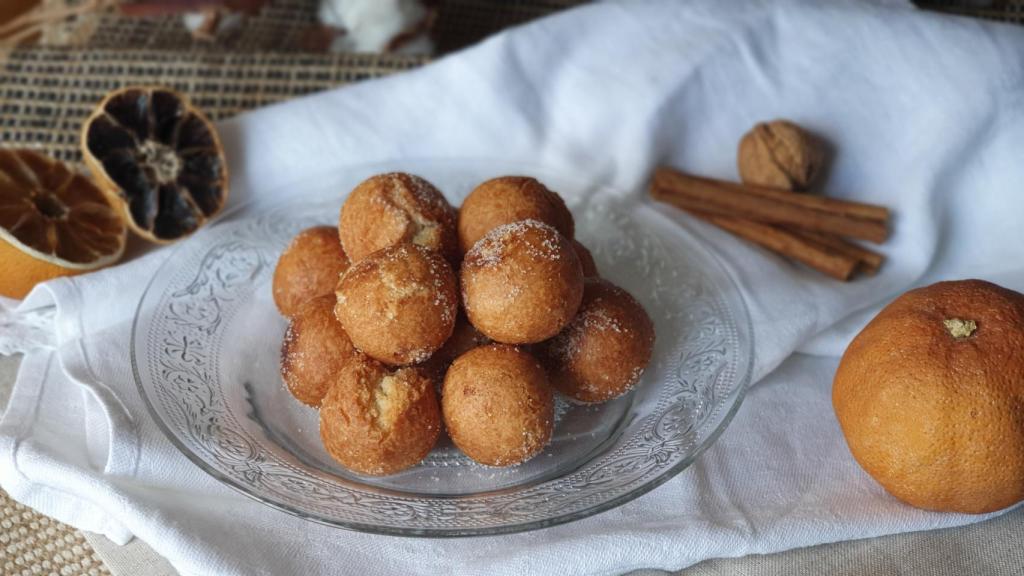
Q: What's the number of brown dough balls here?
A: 11